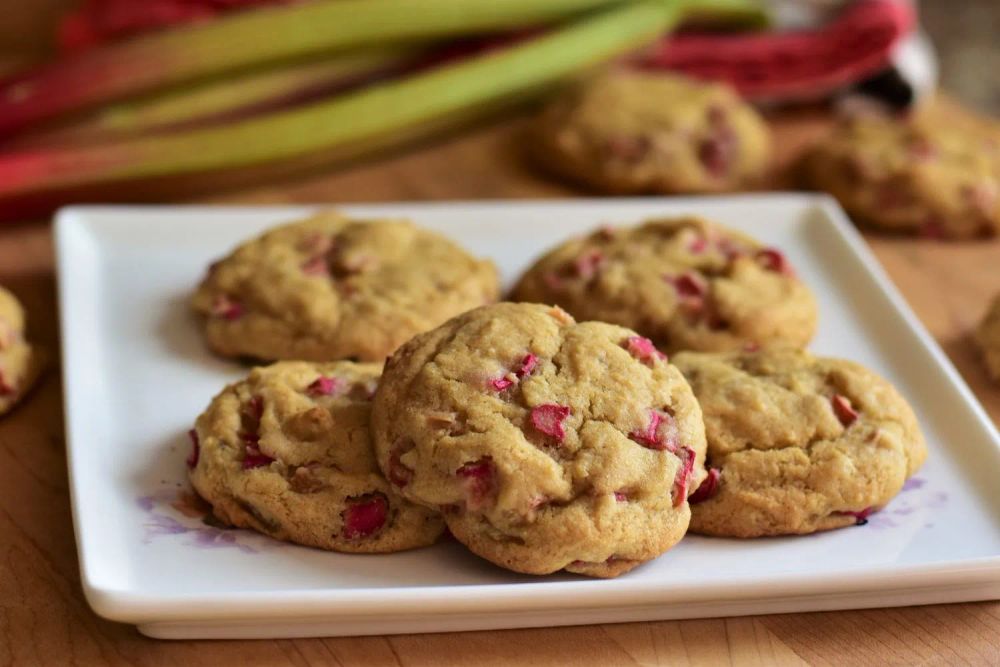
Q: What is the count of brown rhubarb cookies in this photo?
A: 9